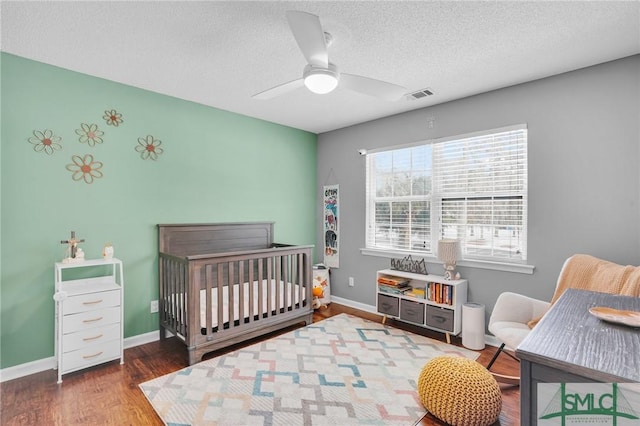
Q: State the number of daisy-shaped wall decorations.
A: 5